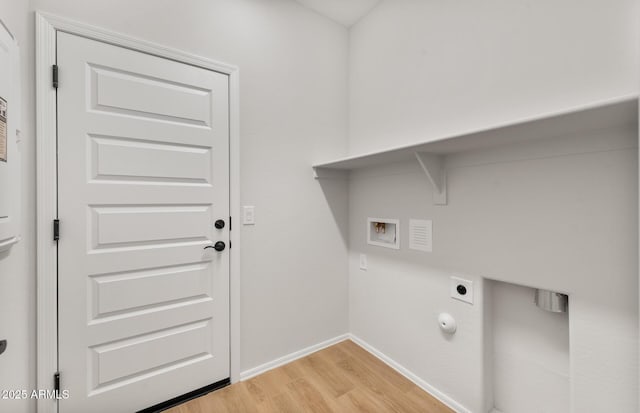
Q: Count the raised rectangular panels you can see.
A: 5